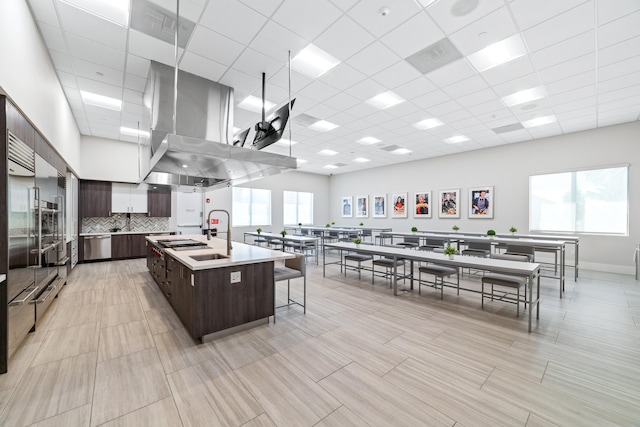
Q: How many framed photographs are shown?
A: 7